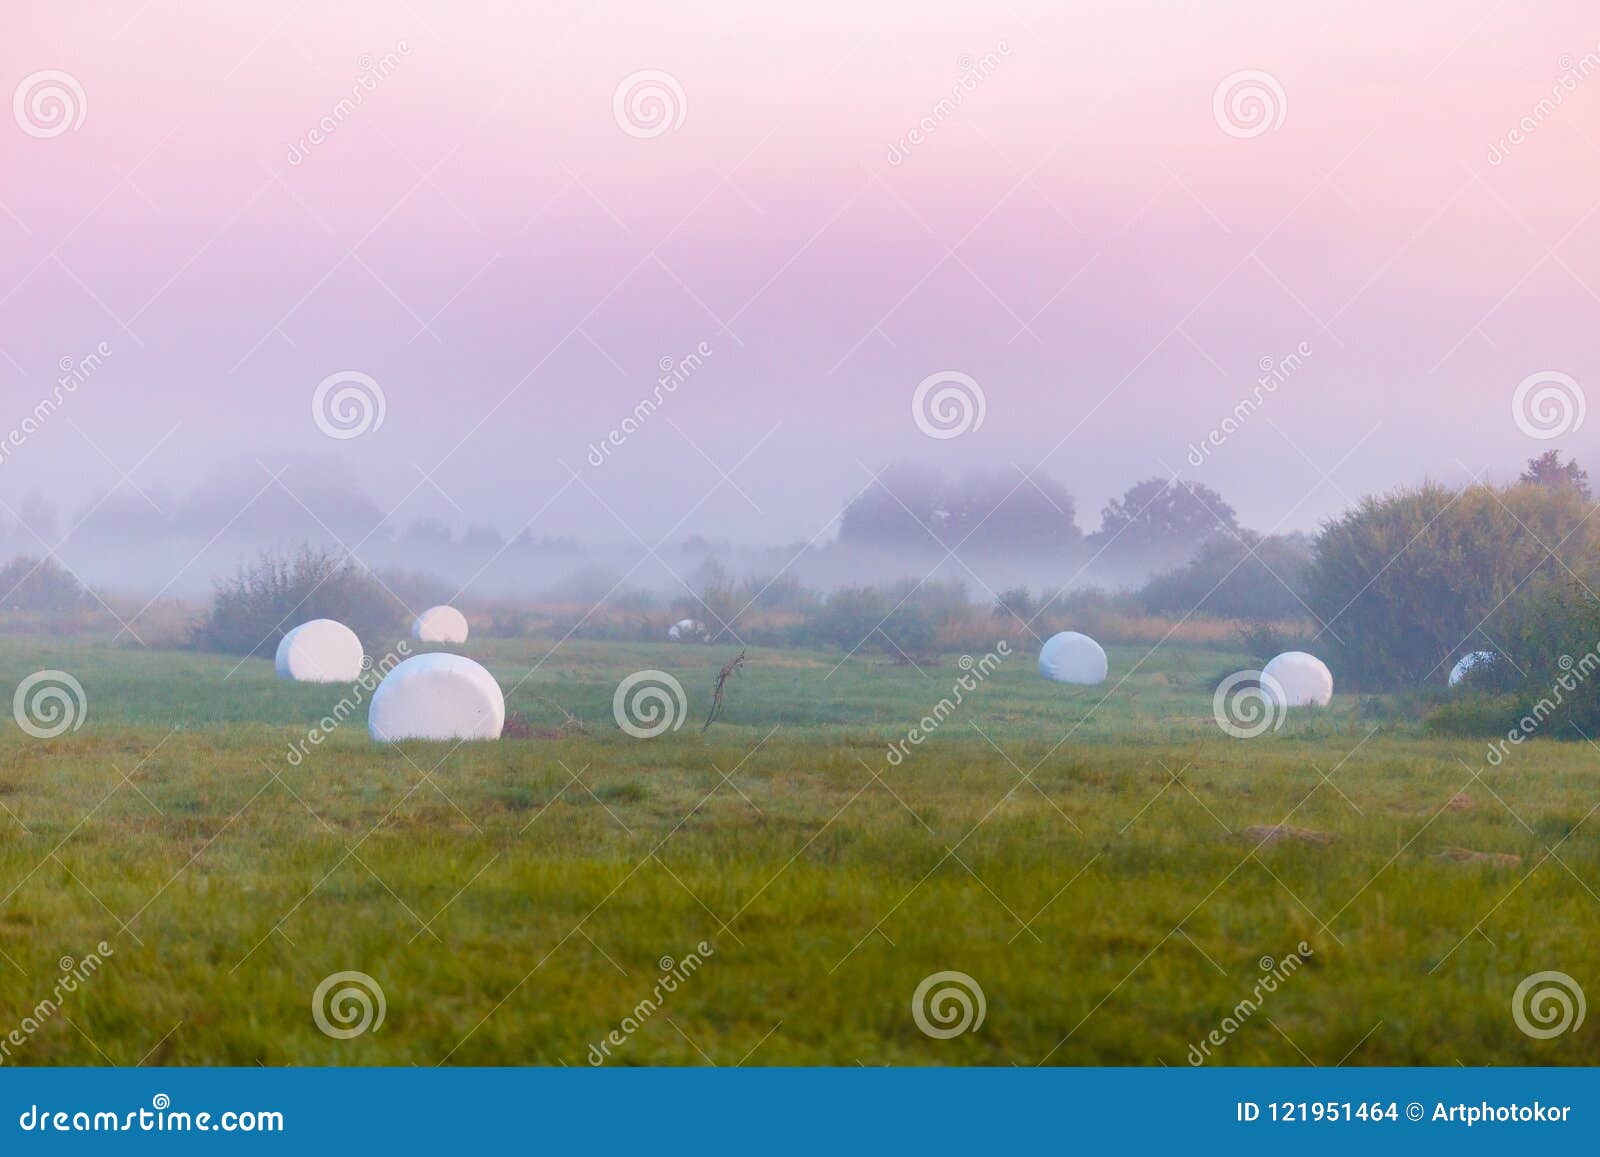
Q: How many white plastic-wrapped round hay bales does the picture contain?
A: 7